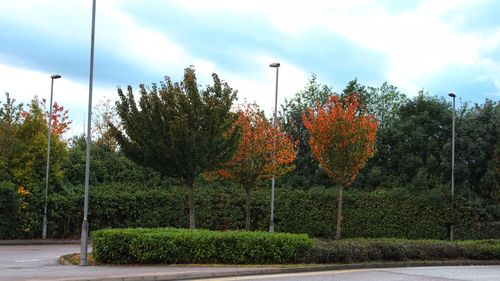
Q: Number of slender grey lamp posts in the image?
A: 4